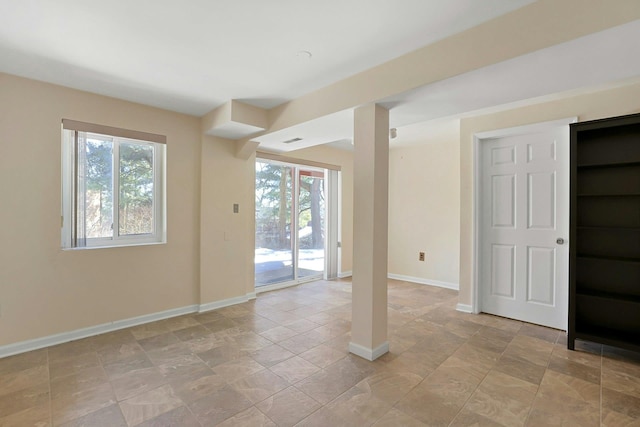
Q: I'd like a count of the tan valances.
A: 2